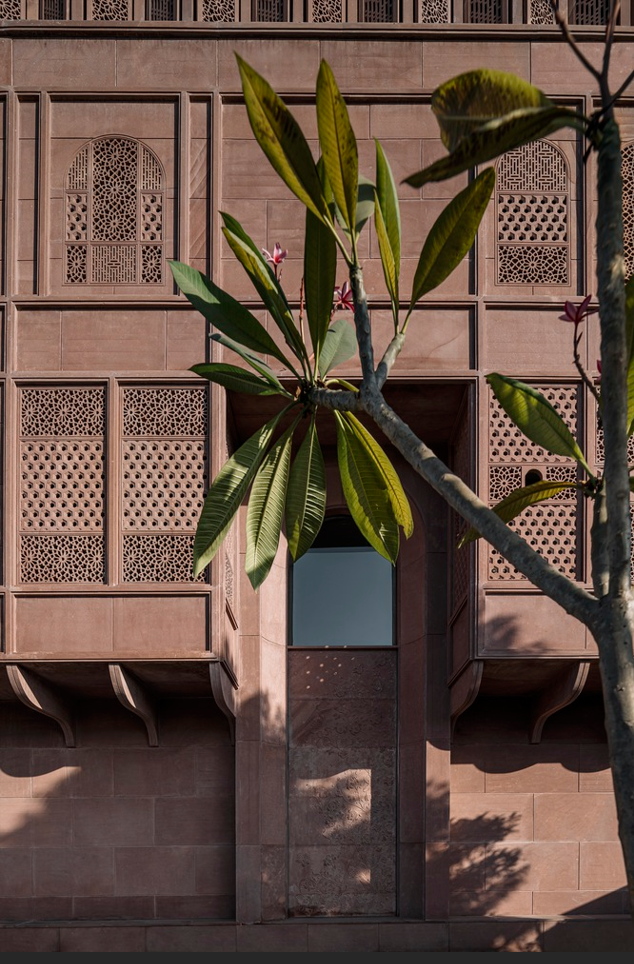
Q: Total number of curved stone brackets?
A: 5